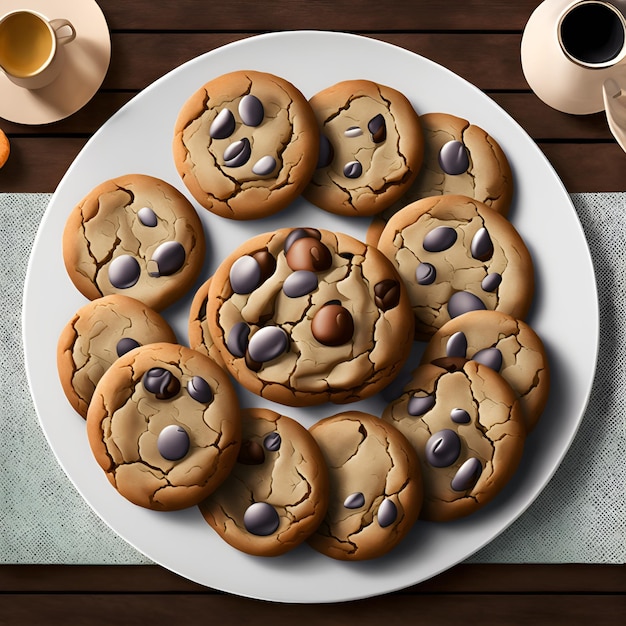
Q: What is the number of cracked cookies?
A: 13